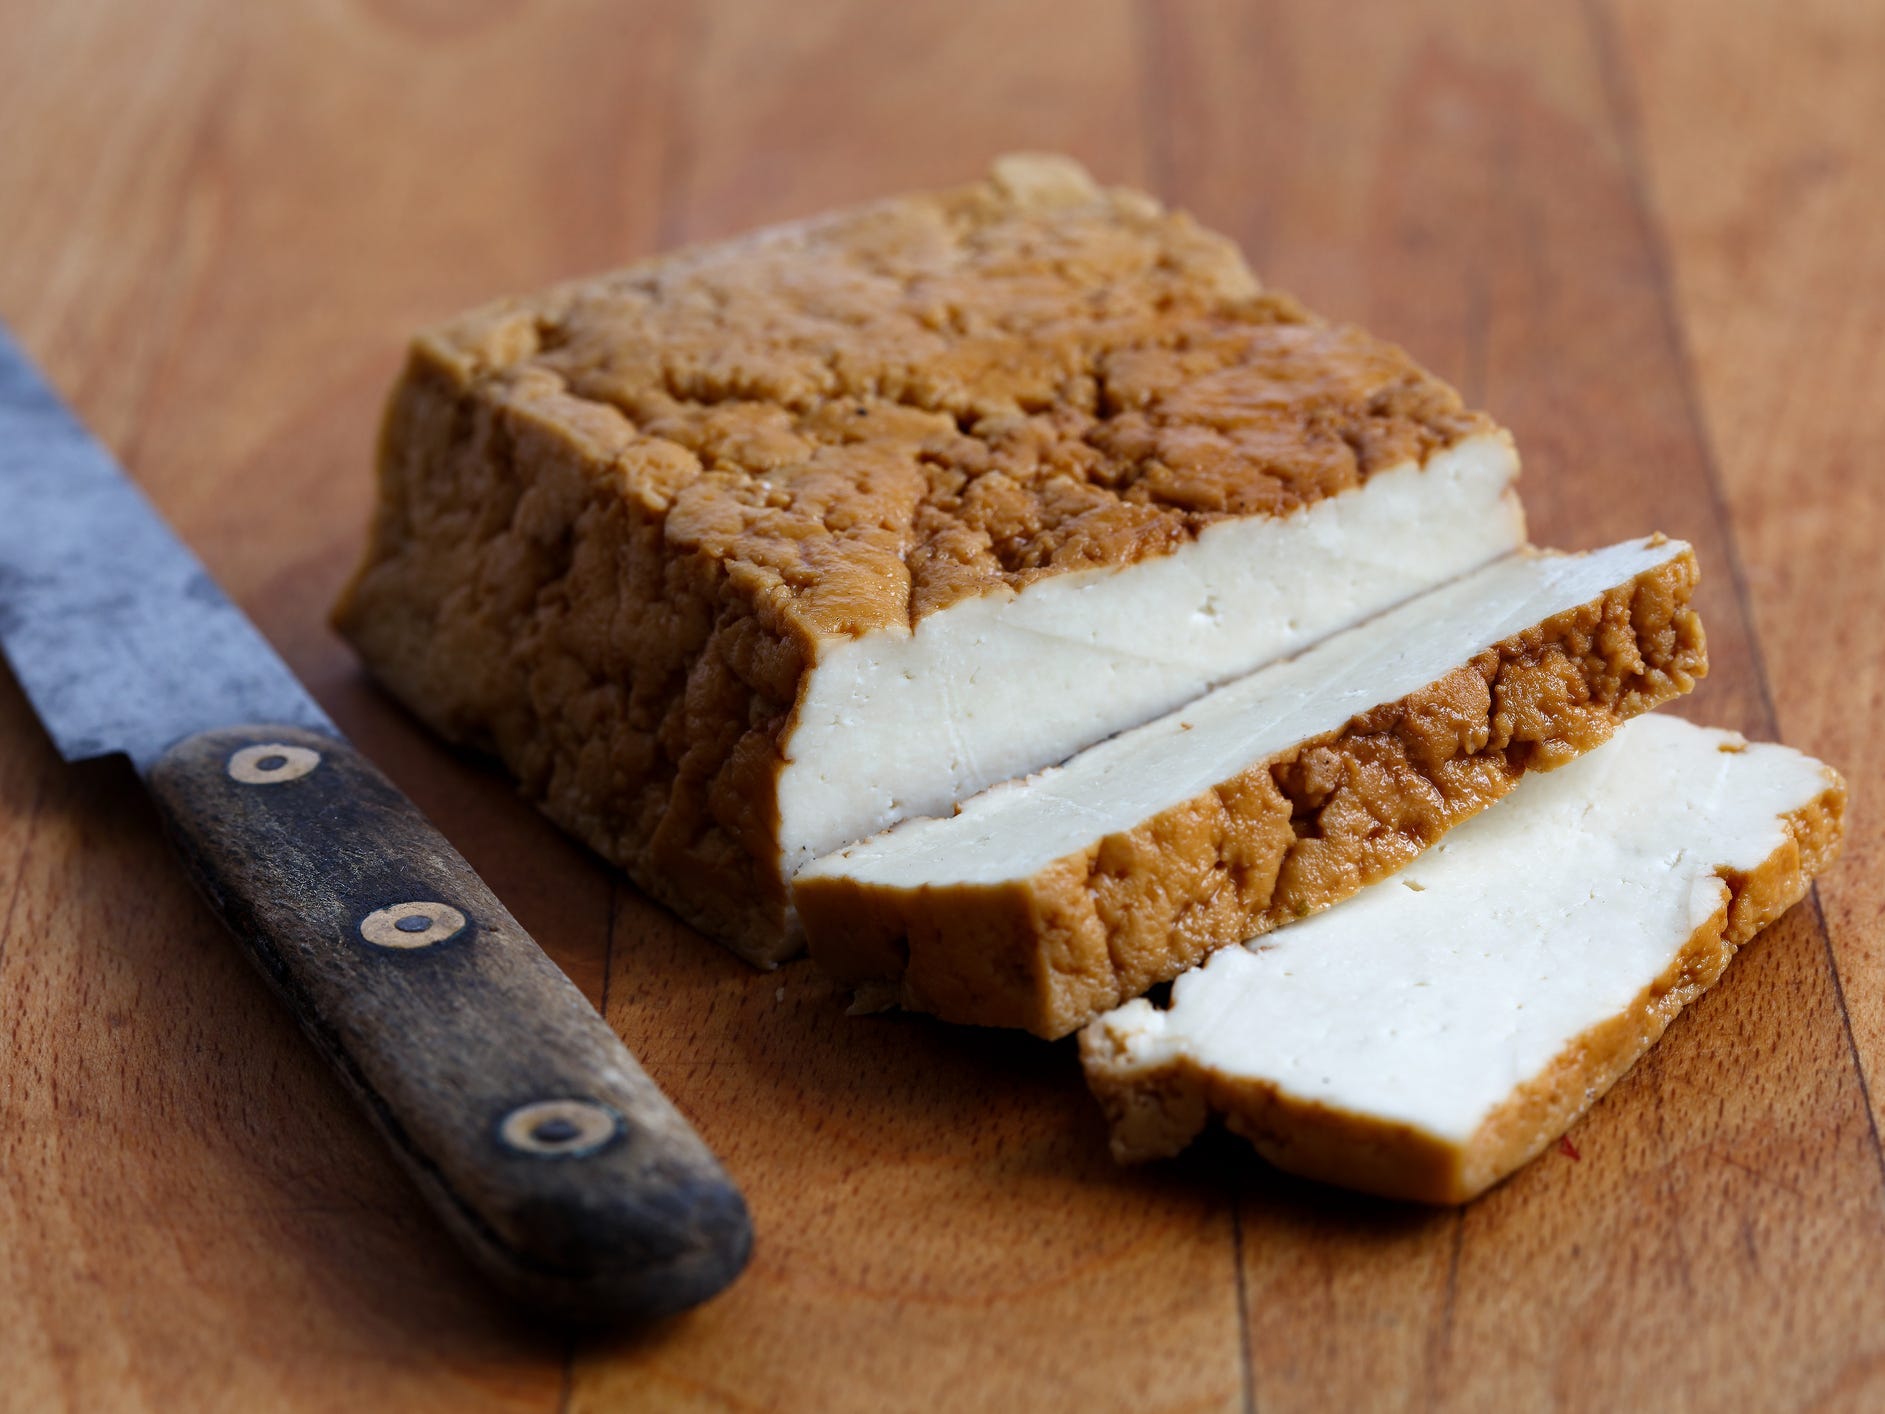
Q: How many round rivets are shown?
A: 3